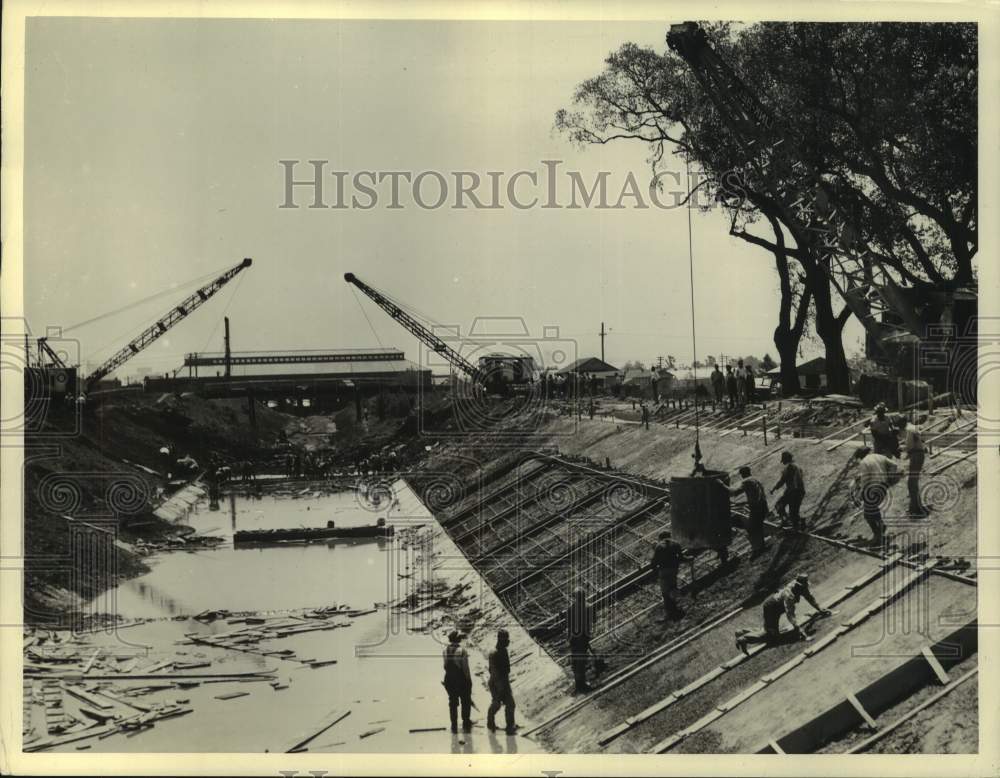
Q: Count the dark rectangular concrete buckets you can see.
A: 1